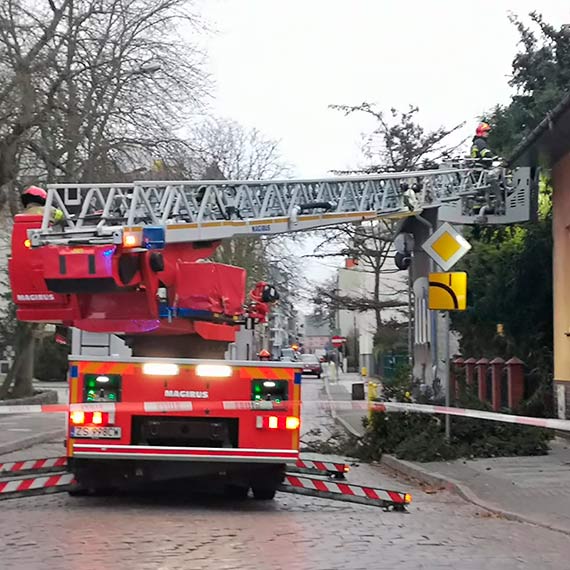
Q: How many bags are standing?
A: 0